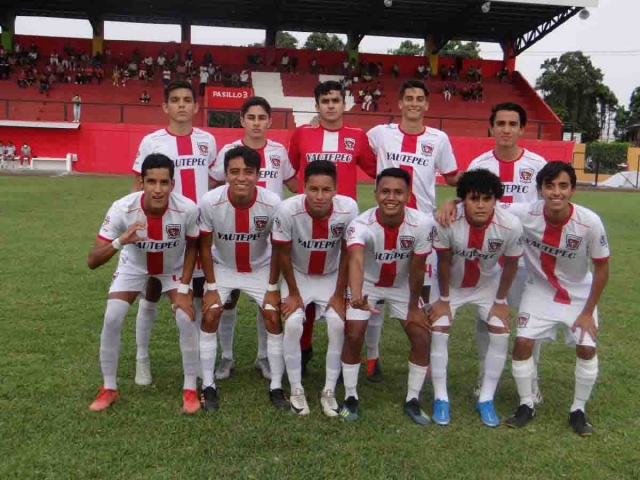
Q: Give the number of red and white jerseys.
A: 11